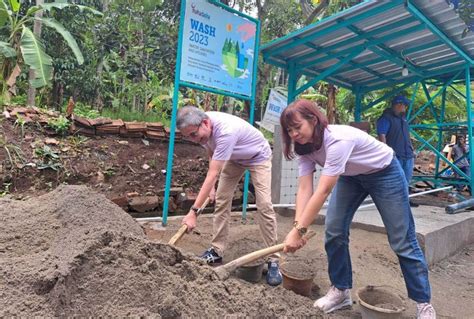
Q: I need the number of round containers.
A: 3